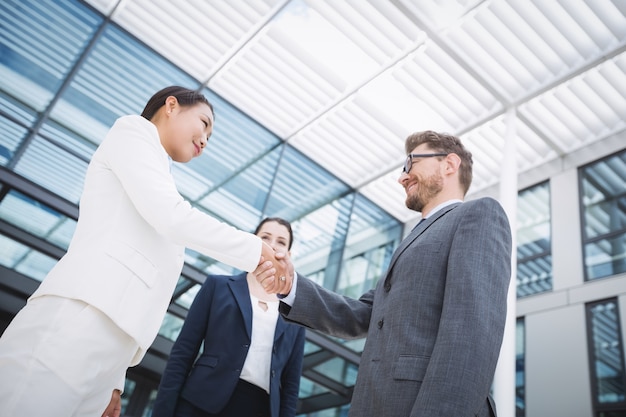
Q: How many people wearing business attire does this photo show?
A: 3